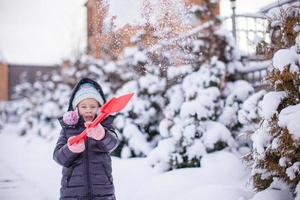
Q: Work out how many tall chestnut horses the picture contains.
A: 0